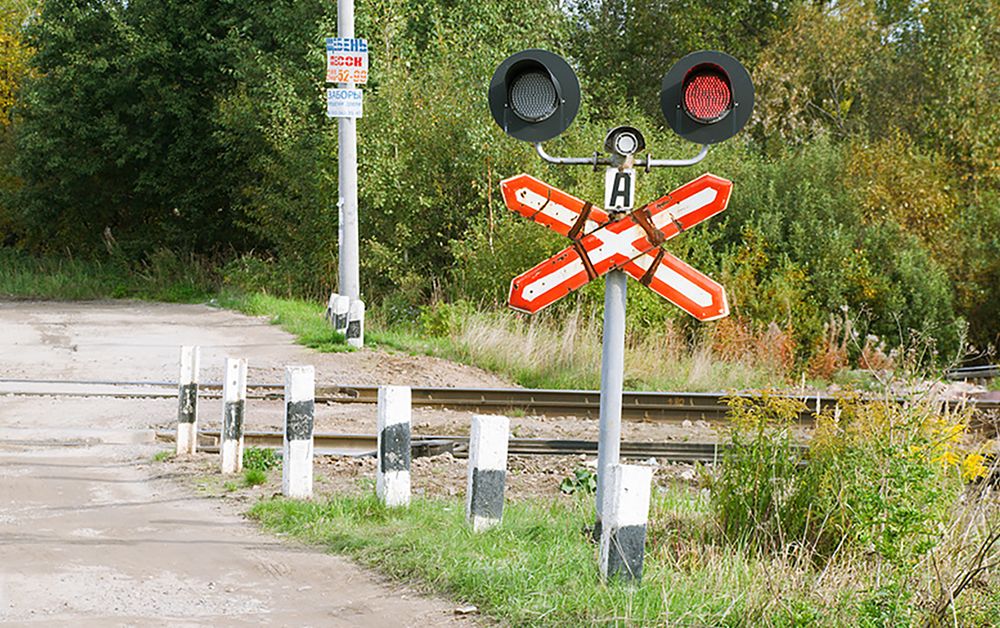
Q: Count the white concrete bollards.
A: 9